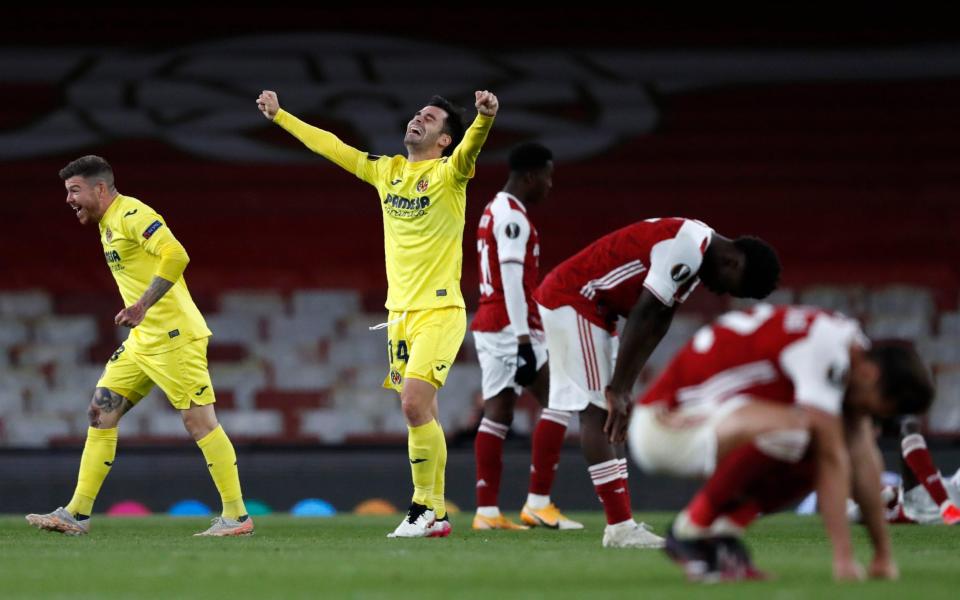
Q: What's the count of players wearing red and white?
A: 4